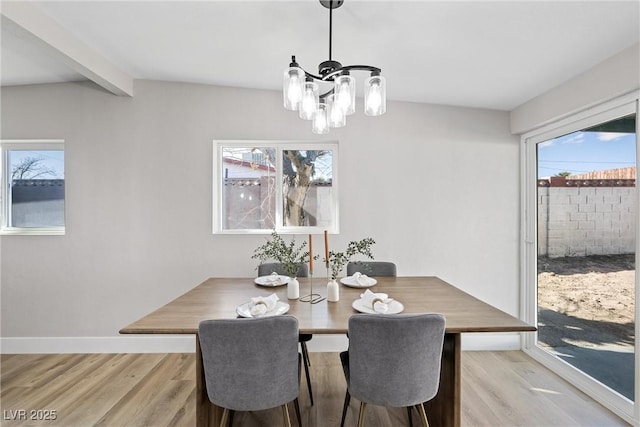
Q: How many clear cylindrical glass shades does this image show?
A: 6